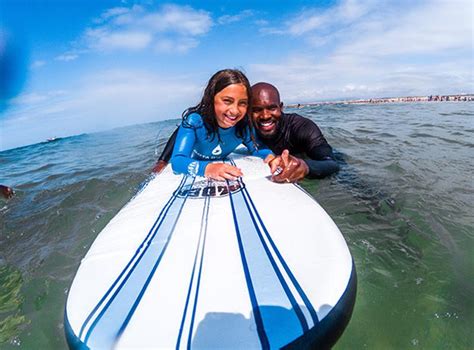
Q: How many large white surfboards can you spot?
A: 1